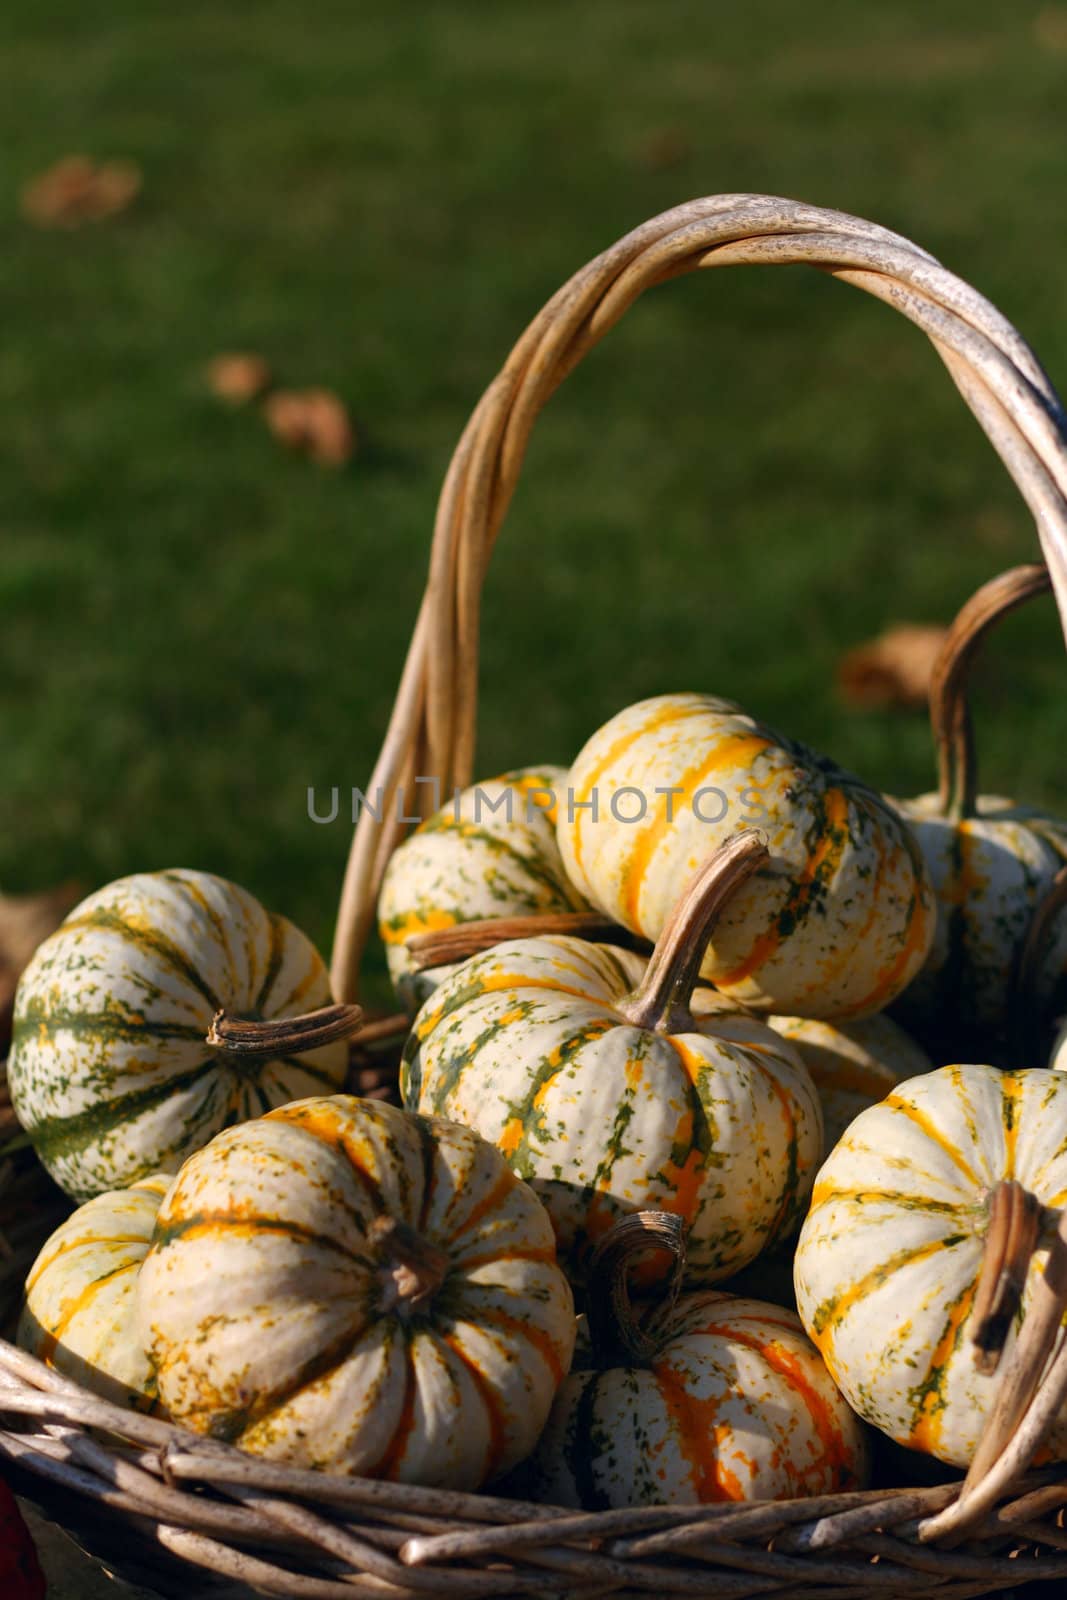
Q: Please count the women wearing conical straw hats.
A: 0